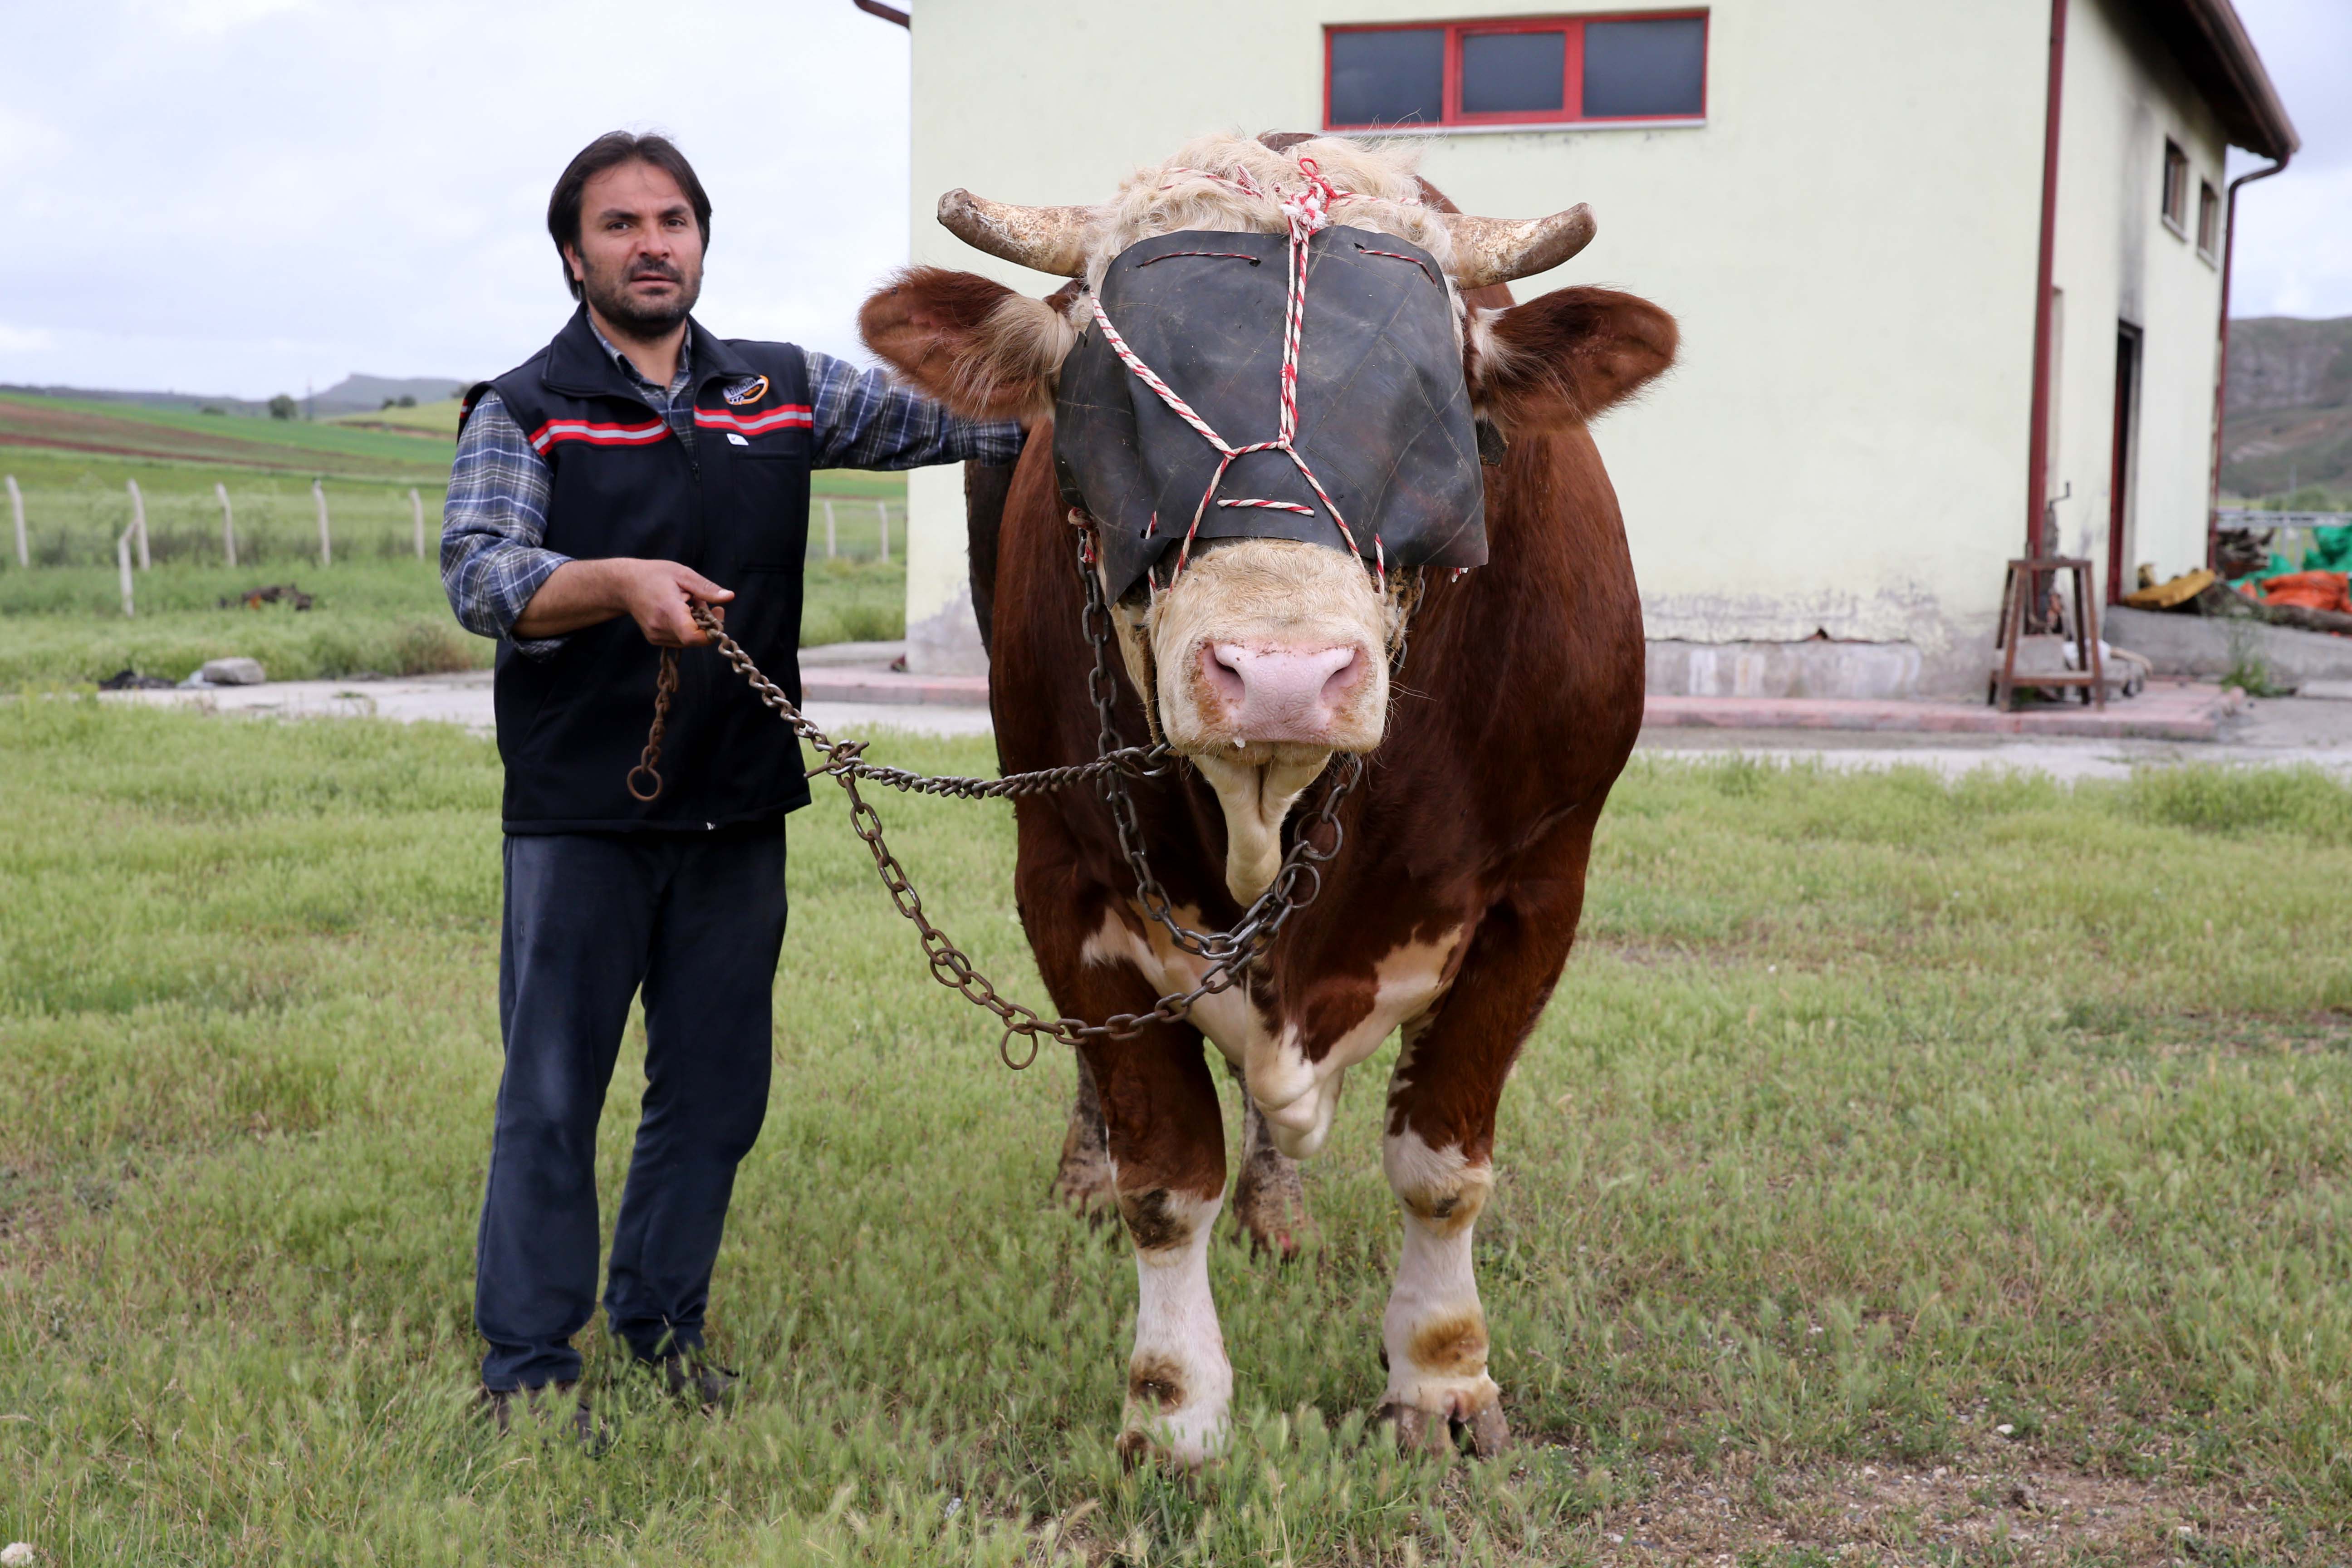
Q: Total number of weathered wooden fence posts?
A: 8